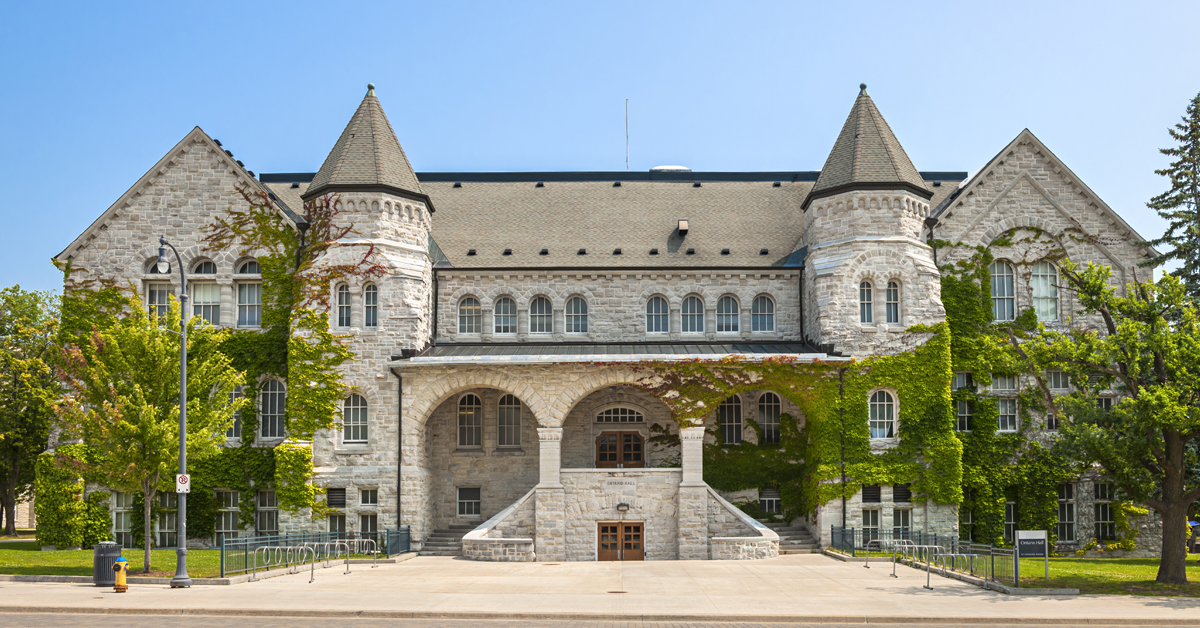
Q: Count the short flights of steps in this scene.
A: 2